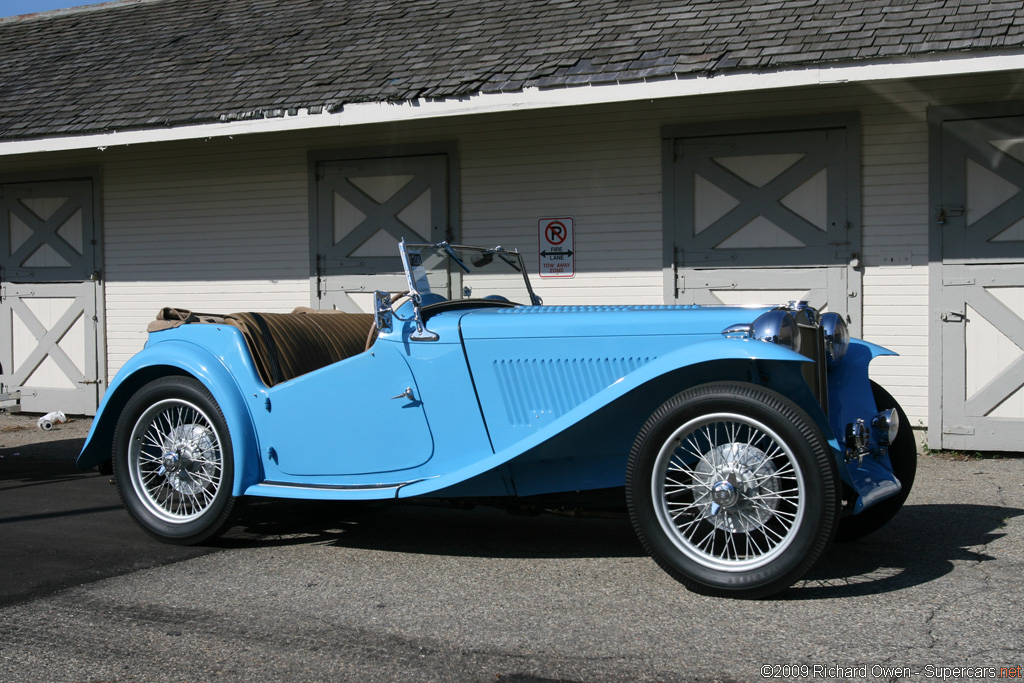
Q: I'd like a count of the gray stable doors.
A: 4